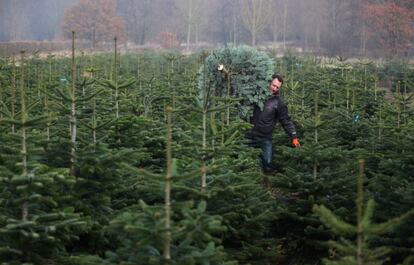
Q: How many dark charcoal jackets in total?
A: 1